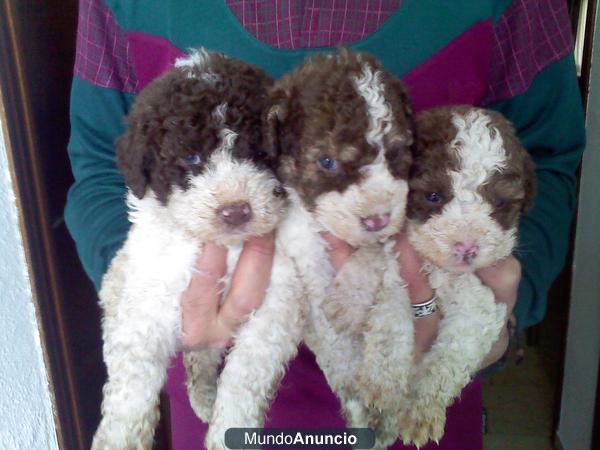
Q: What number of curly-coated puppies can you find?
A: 3